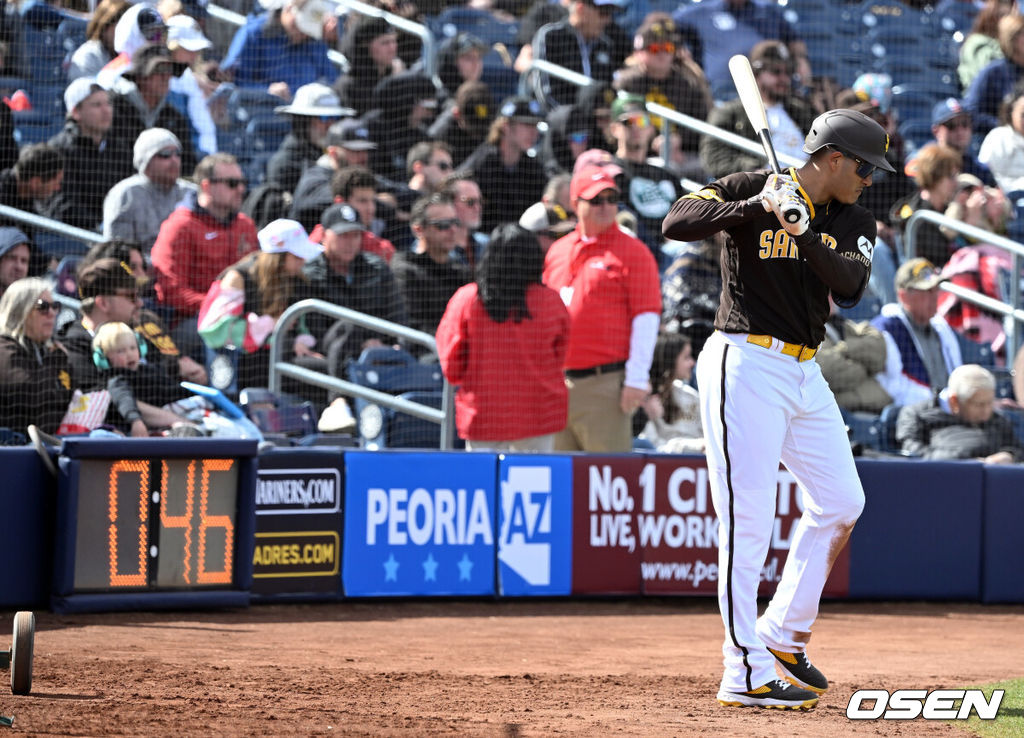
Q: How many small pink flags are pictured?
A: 0